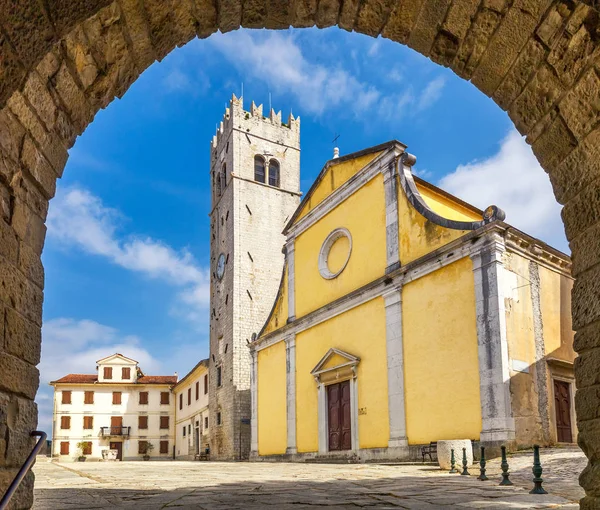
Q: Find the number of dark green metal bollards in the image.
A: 5